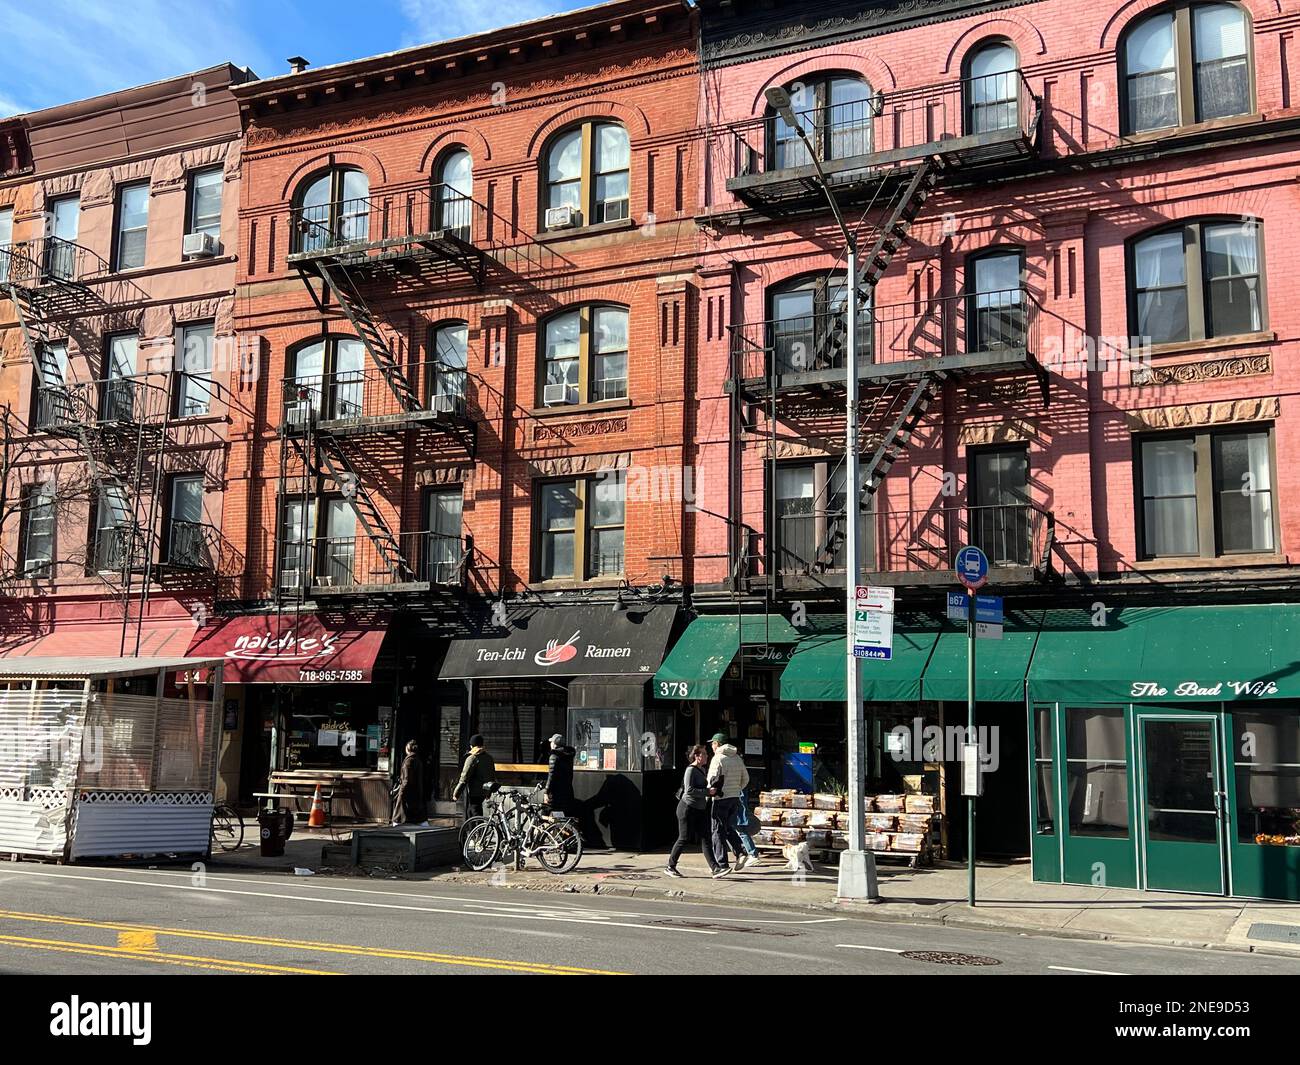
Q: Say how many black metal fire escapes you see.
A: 3